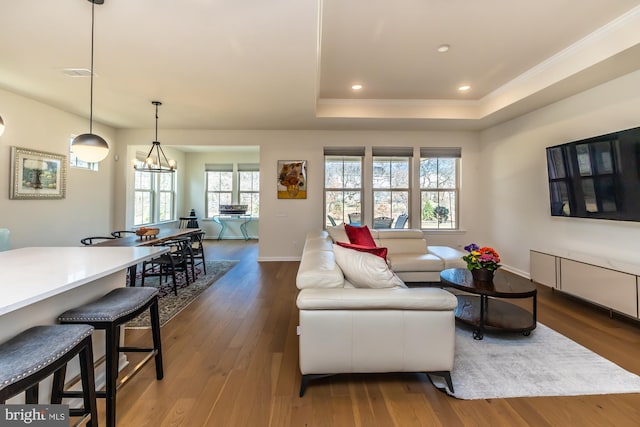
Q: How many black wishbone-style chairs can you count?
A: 4